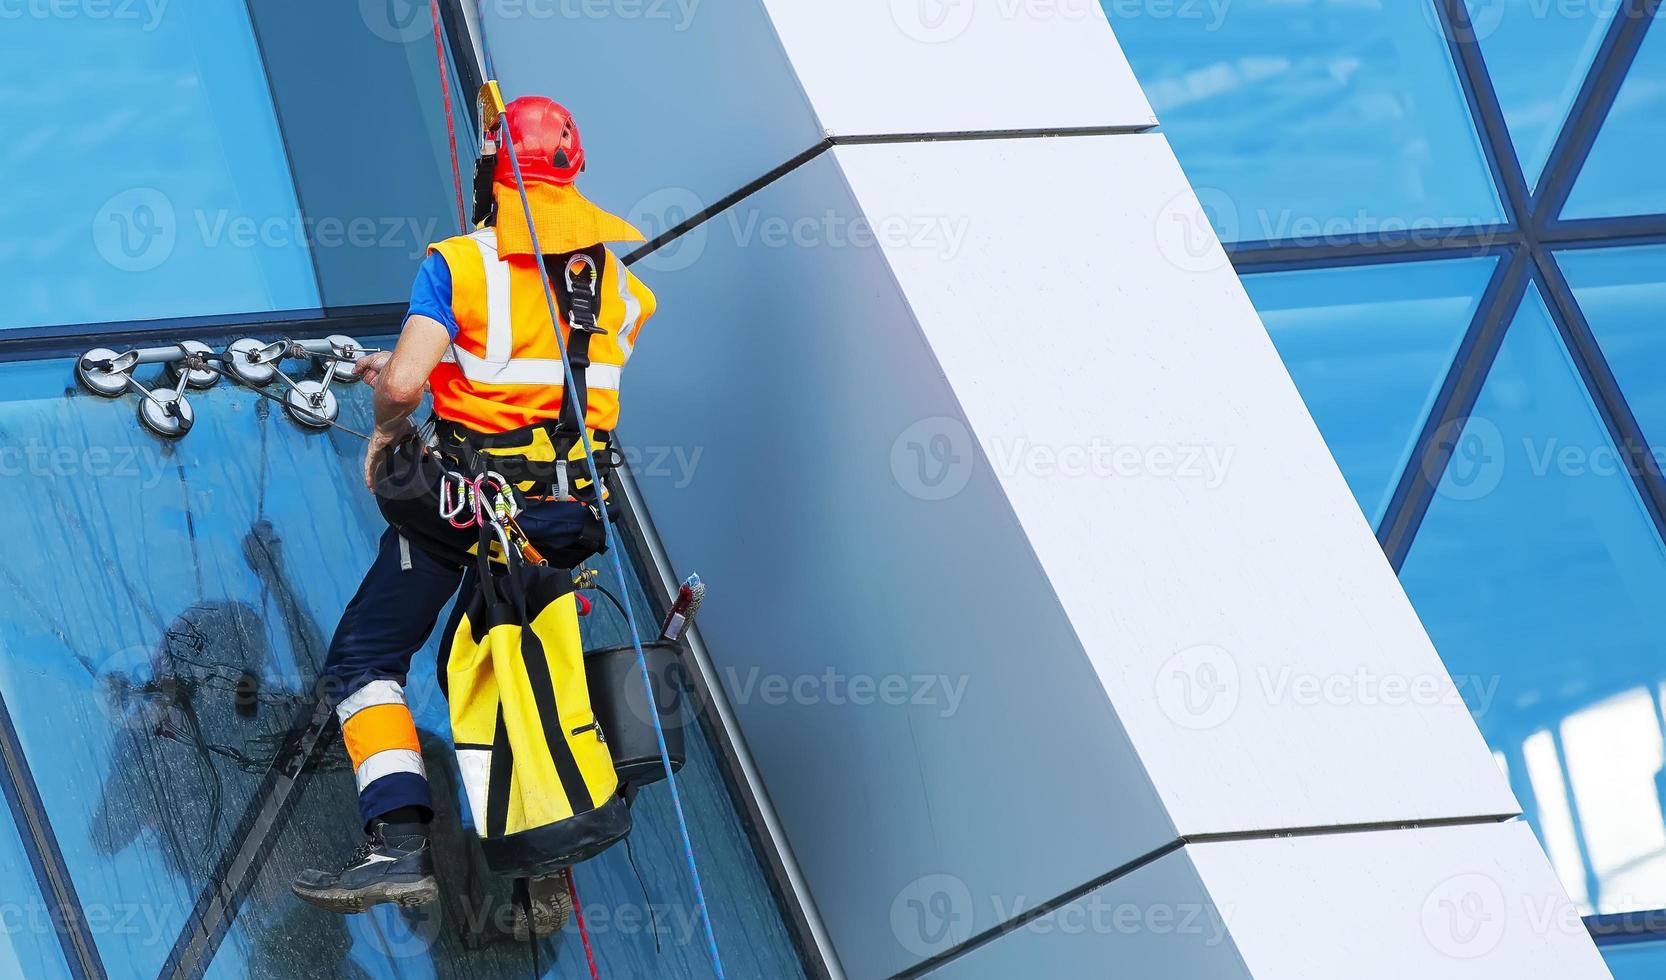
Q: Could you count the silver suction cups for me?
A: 6